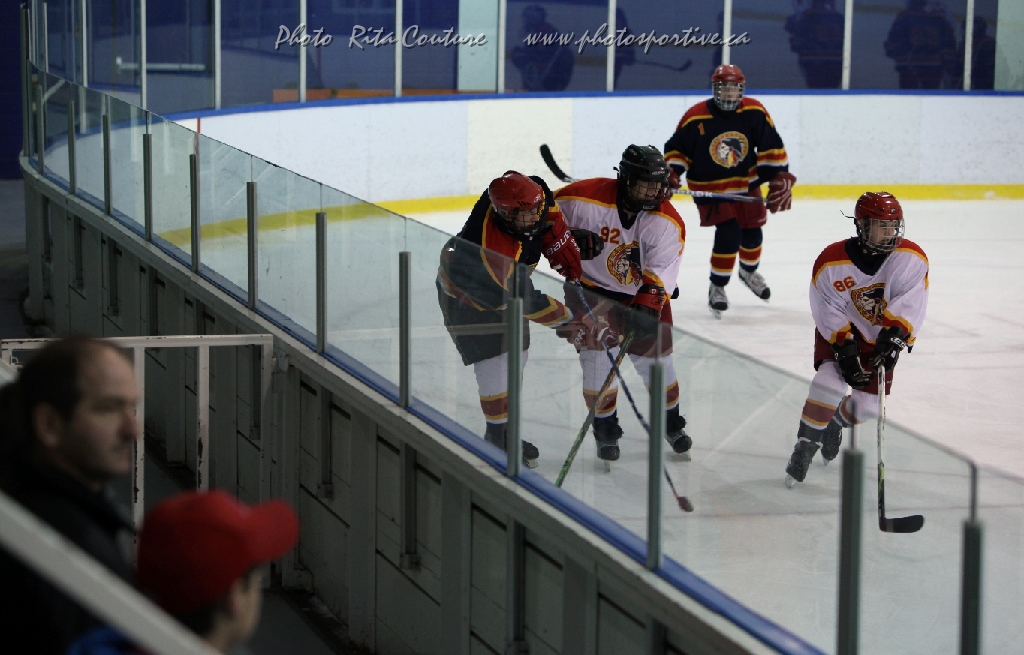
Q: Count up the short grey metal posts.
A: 12